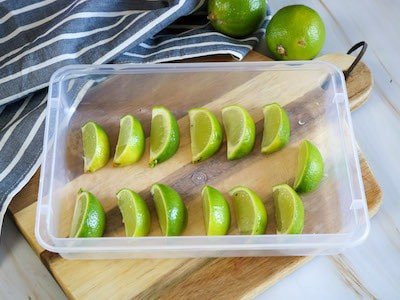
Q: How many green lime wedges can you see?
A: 13